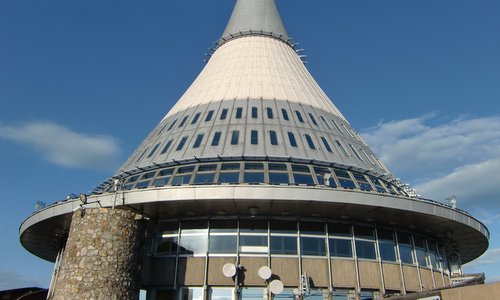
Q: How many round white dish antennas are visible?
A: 3